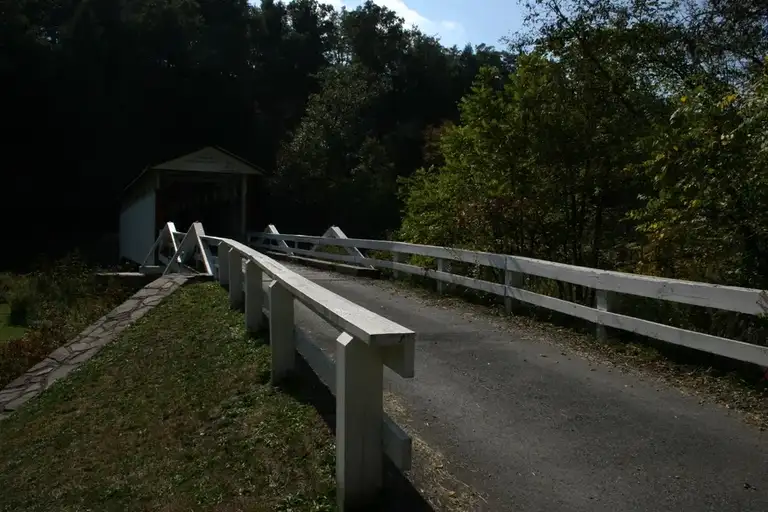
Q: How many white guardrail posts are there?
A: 9